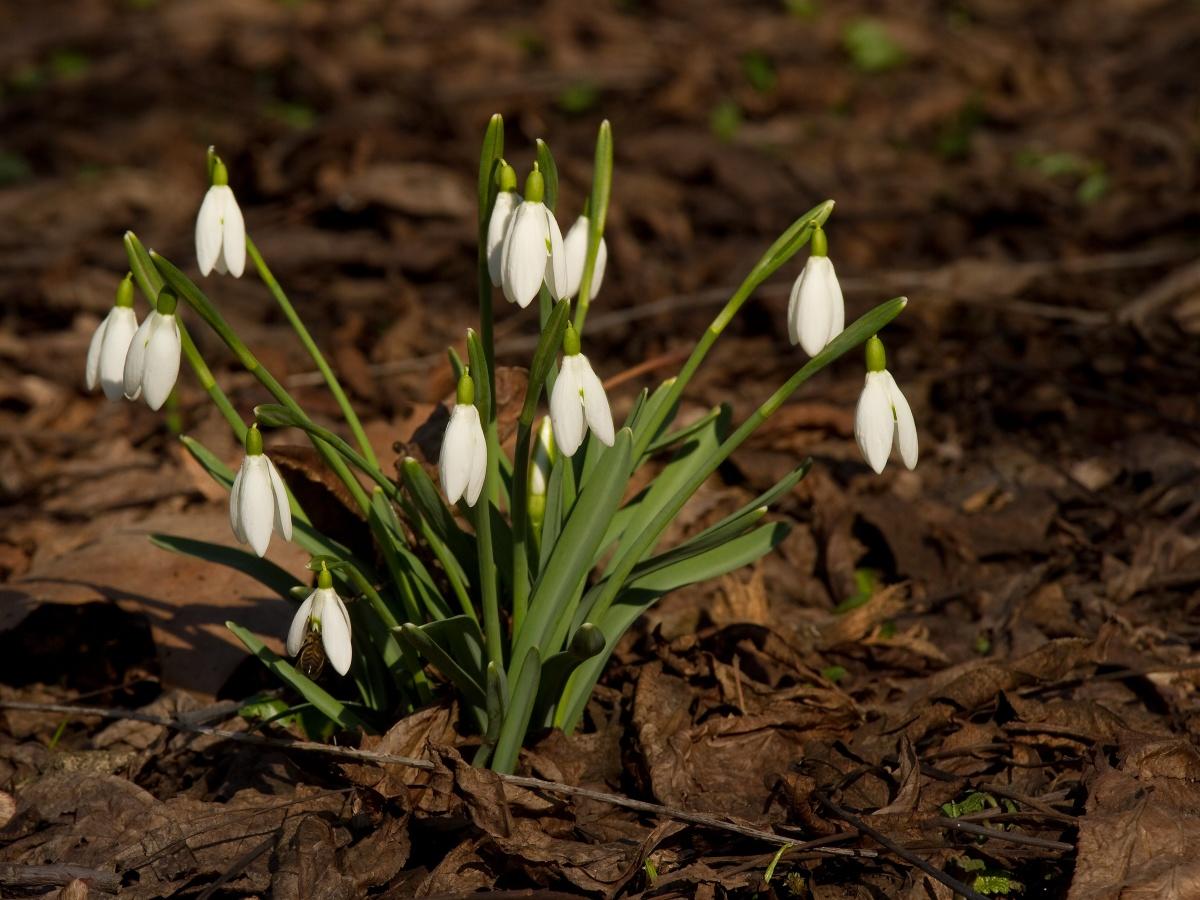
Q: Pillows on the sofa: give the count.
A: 0